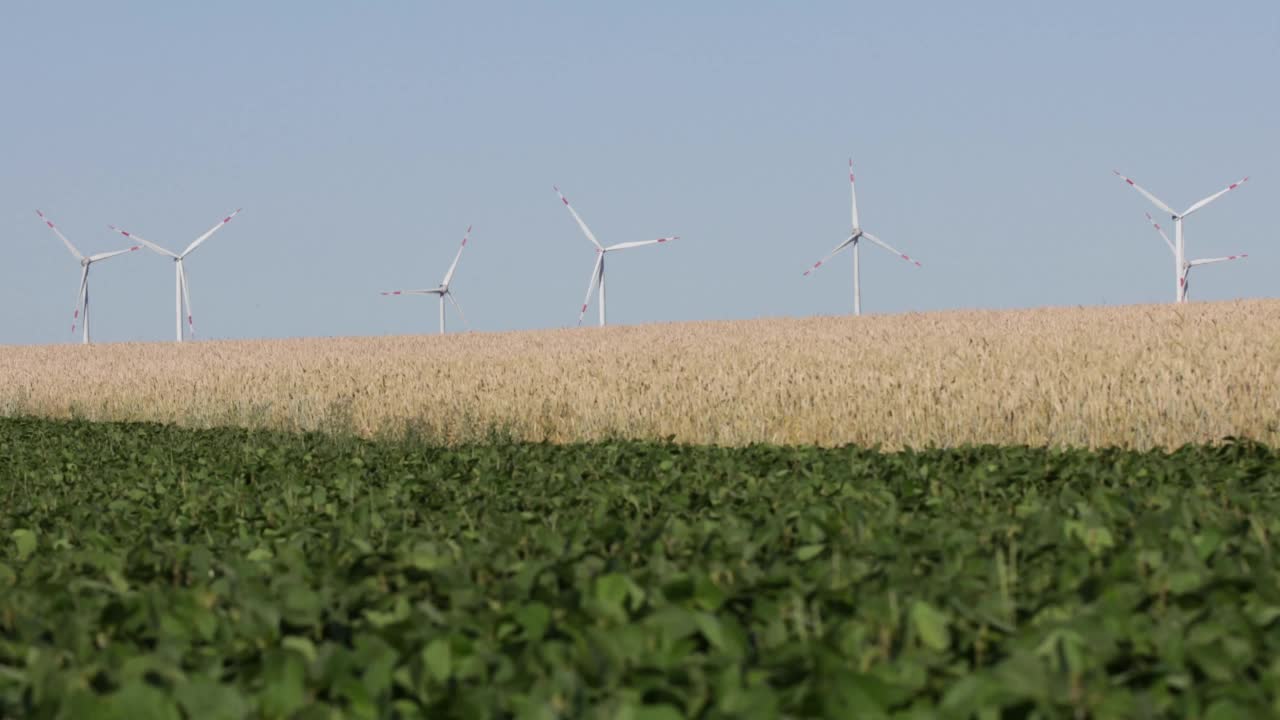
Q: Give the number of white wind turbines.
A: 7